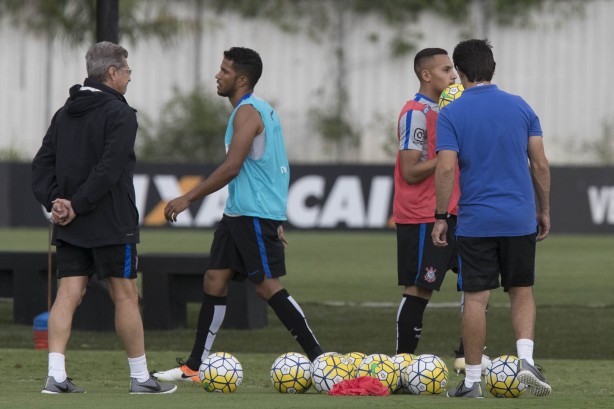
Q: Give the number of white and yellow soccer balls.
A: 9